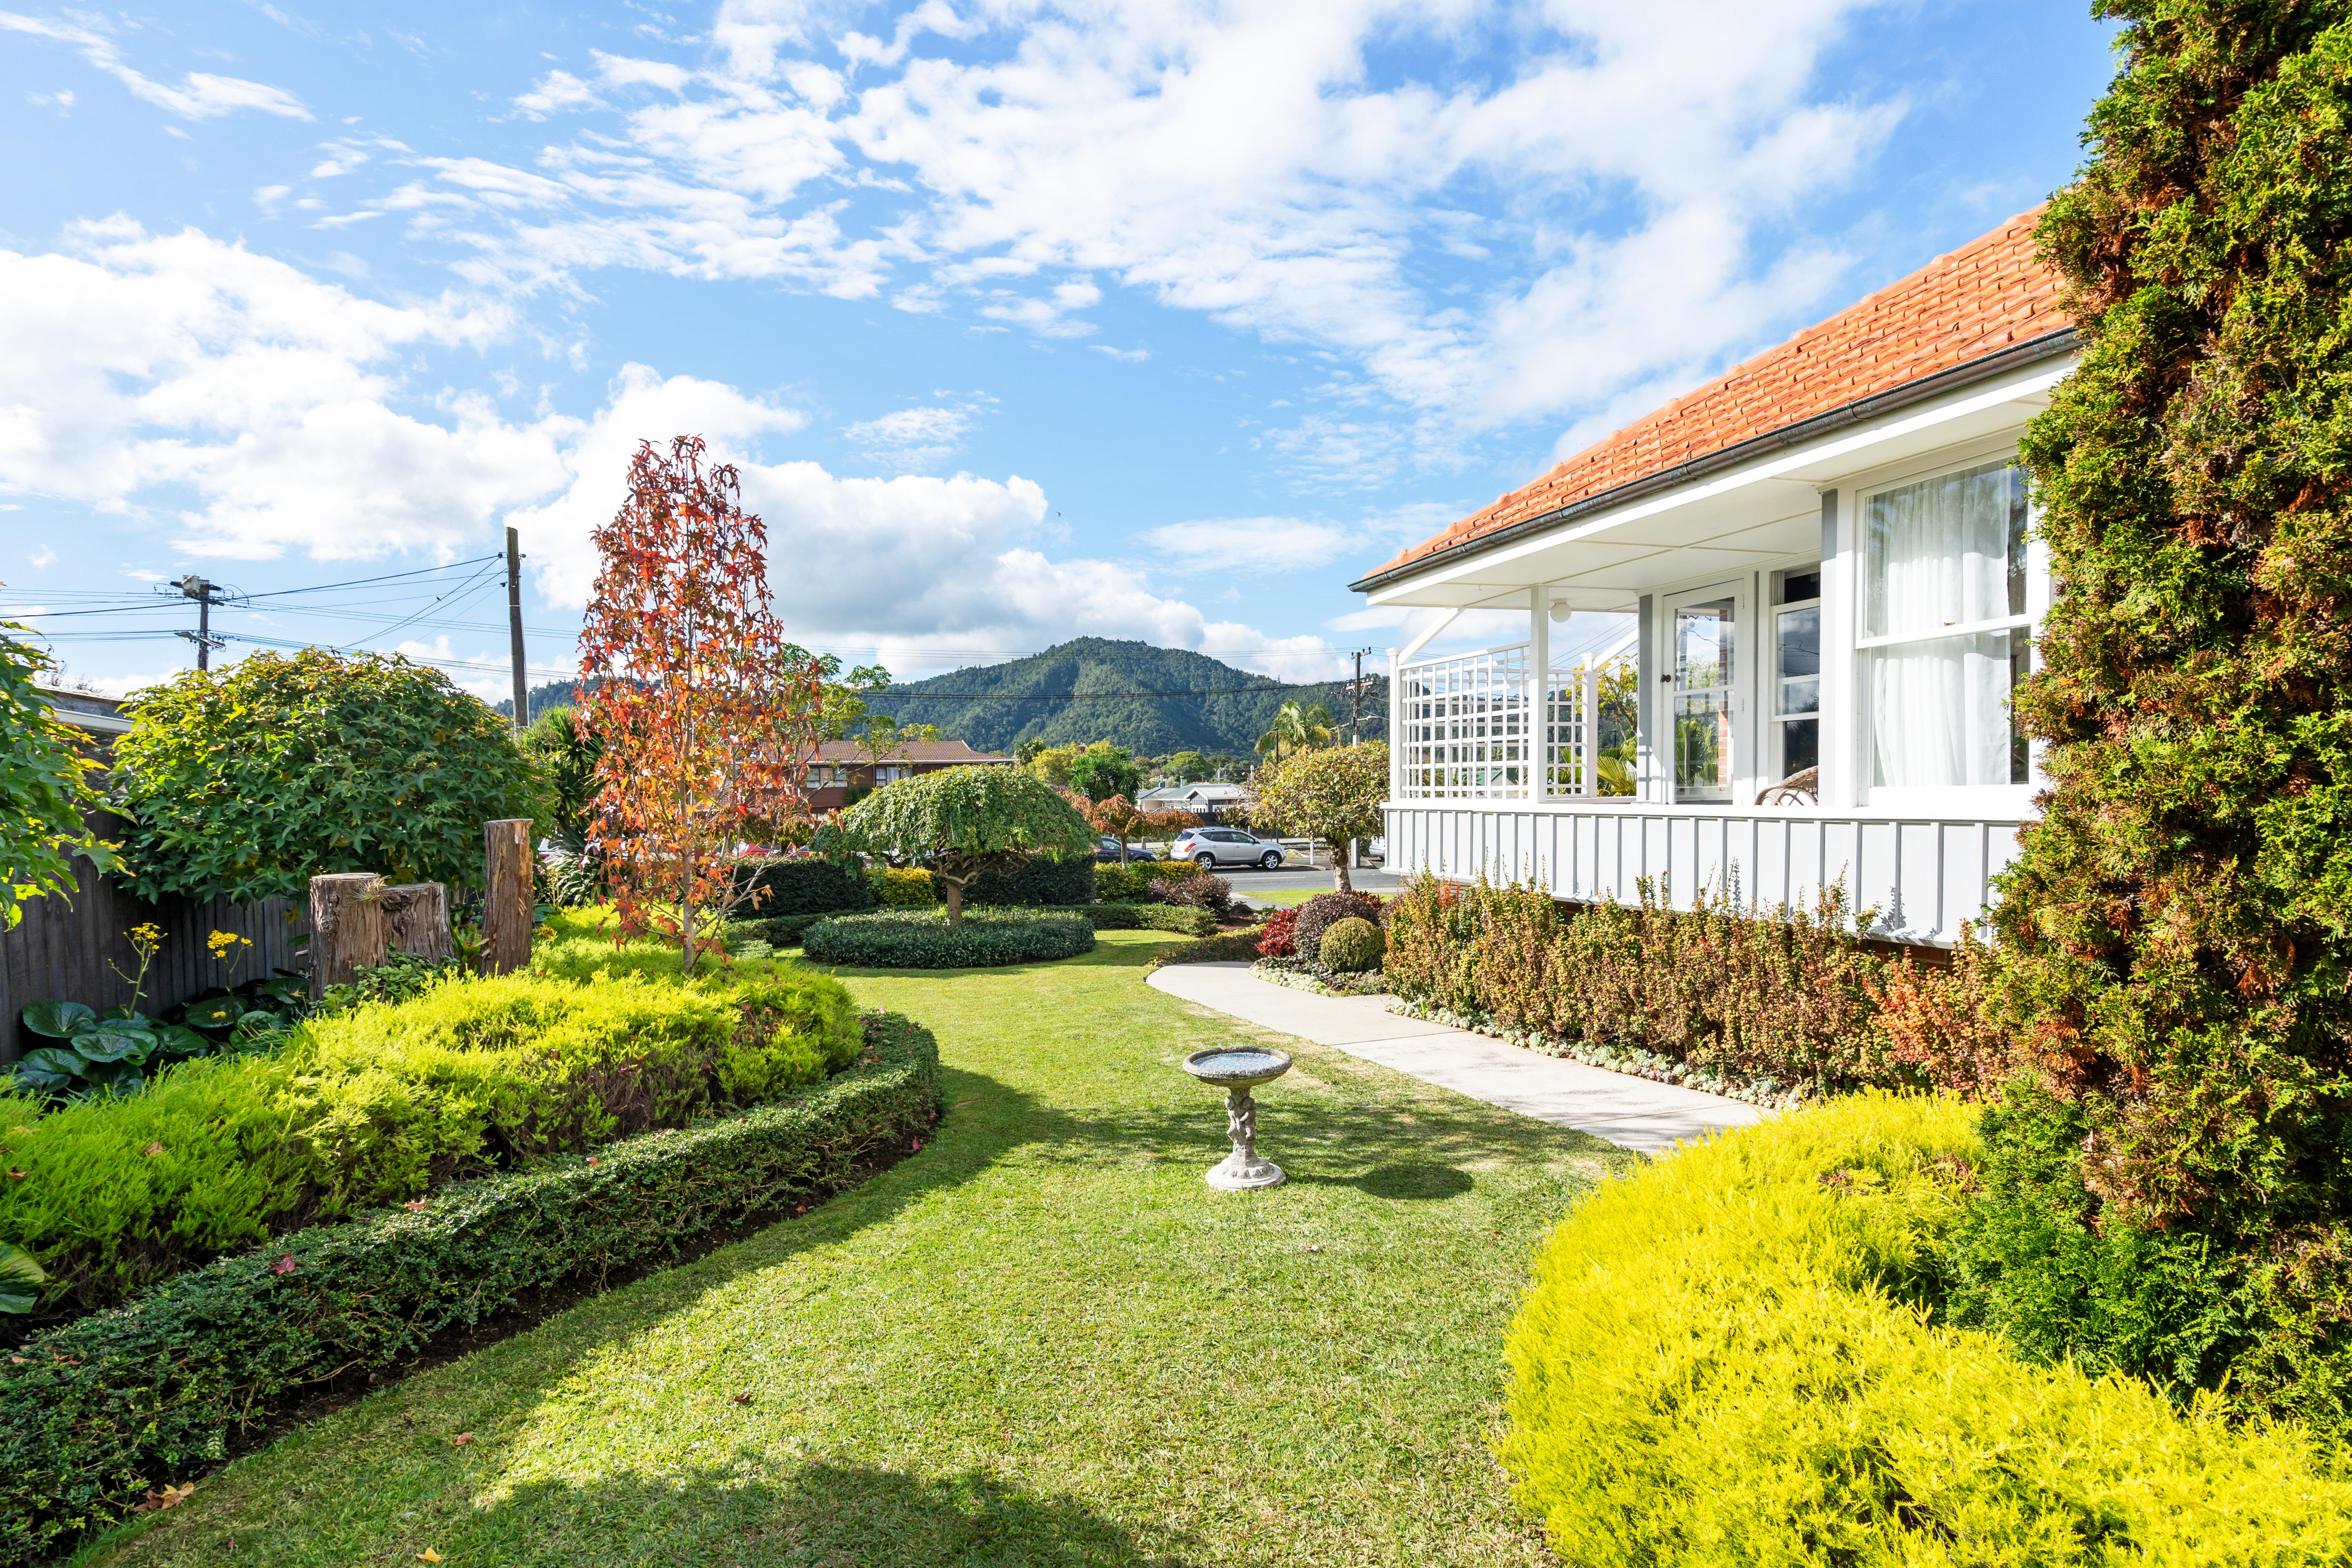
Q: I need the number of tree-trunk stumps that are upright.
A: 3